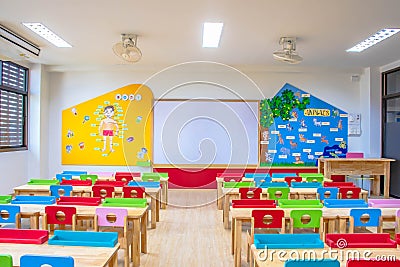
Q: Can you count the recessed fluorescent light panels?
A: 3